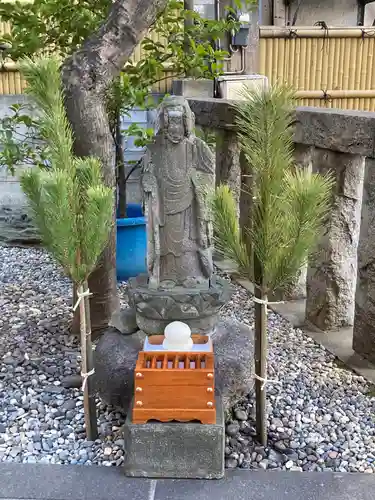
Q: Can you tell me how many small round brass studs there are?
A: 6